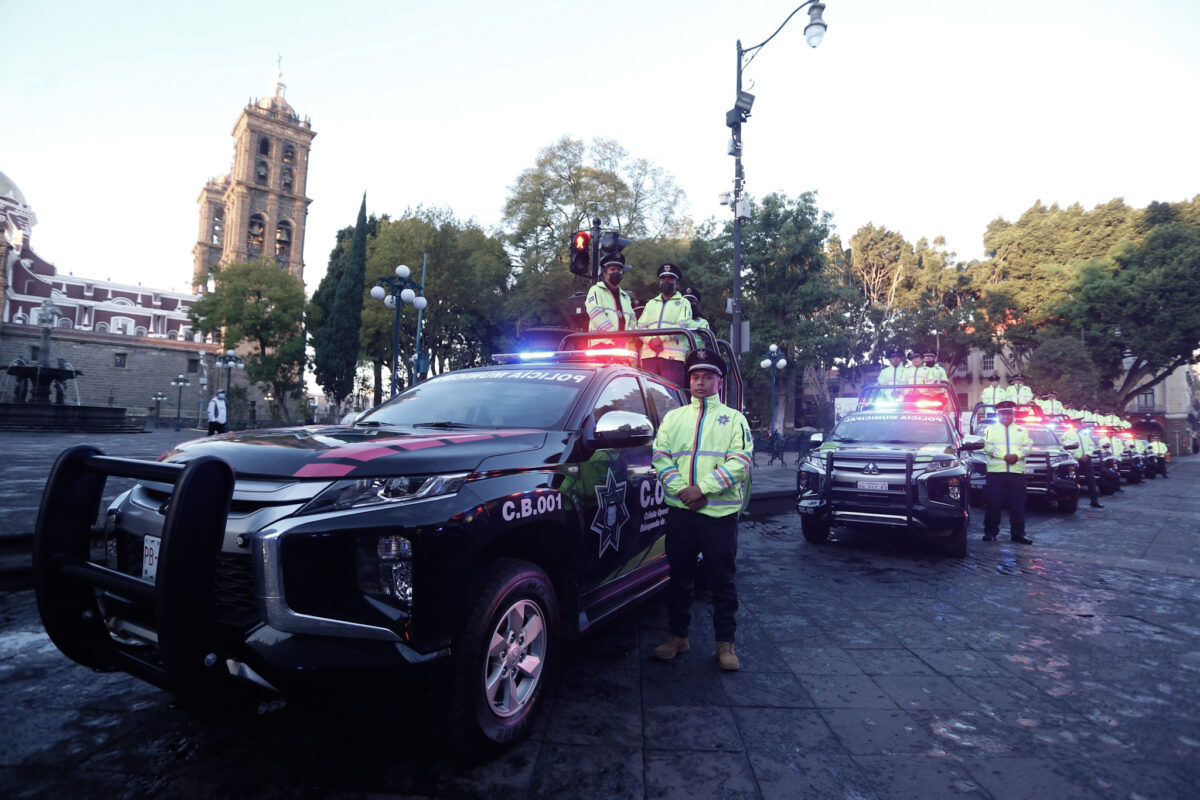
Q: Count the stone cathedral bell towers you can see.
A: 2